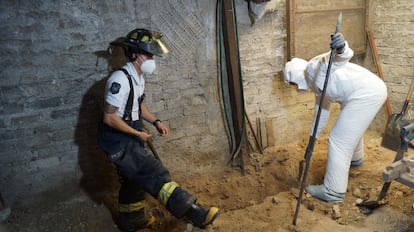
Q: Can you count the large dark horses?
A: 0